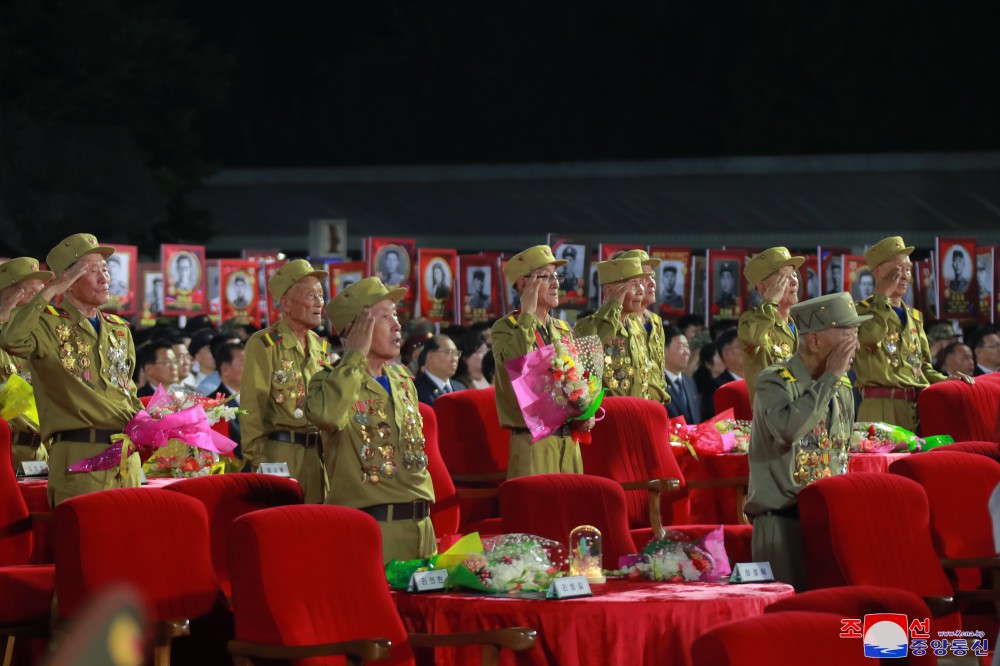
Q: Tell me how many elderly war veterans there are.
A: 10